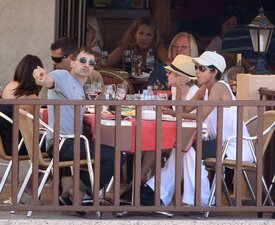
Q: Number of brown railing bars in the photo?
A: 13